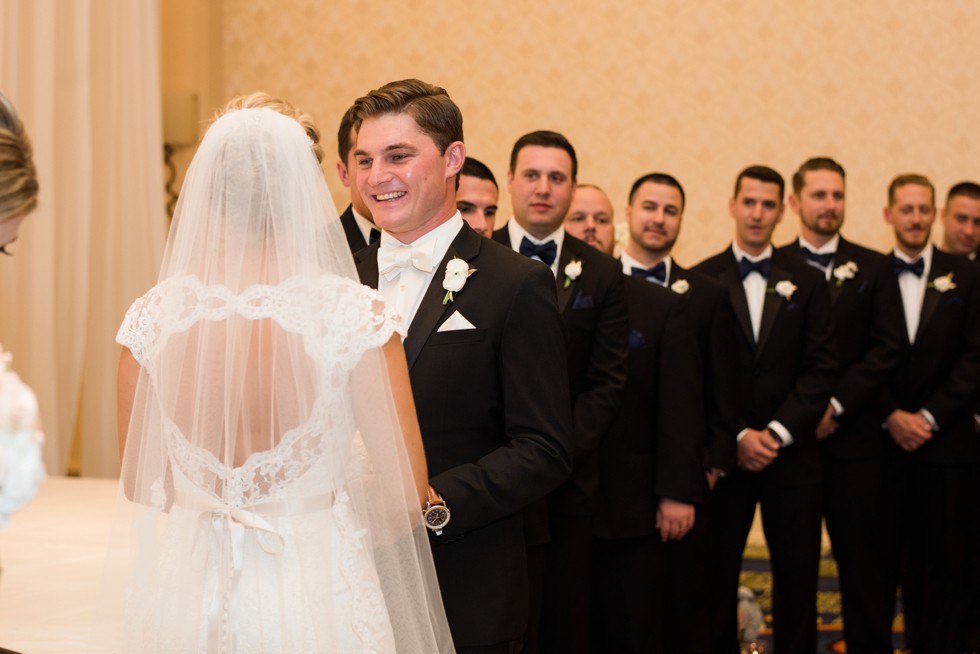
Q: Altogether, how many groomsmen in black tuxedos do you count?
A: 9